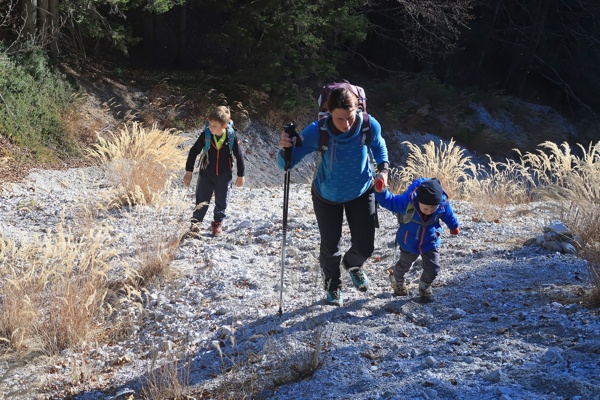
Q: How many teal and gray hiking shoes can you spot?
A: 2